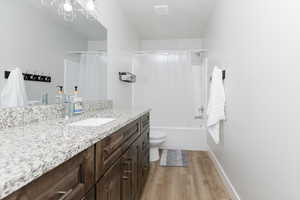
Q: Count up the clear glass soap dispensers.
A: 2